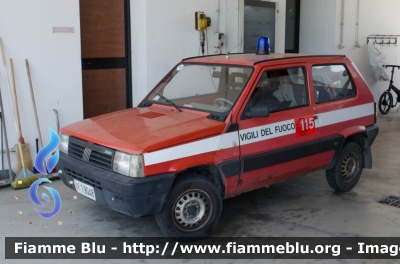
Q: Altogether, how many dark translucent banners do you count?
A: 1